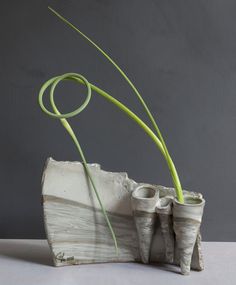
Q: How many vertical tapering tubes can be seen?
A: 3